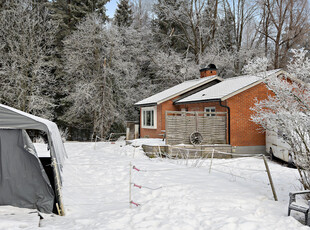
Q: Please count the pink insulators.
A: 3